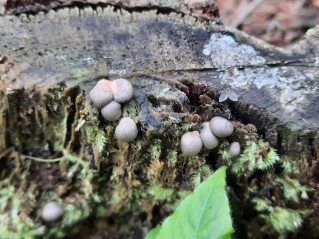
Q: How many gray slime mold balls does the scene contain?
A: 9